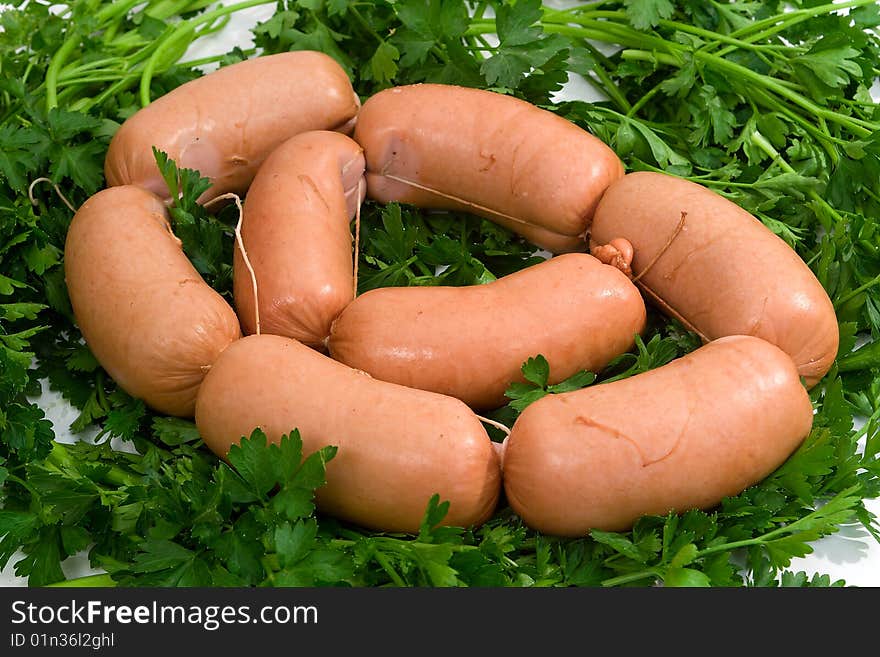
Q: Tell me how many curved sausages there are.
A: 8